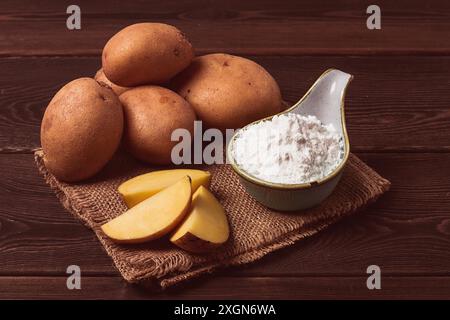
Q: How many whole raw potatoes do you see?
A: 5